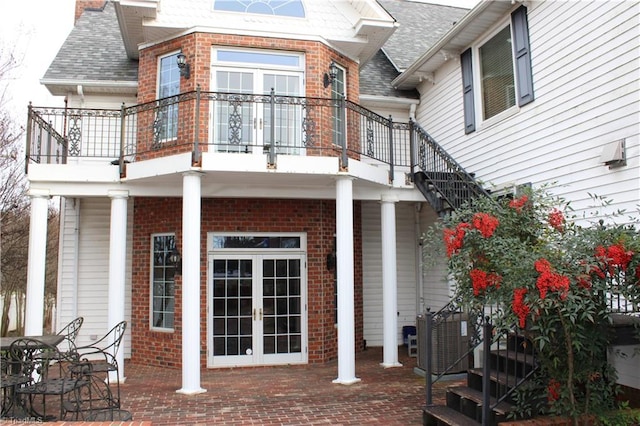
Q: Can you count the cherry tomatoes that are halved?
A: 0